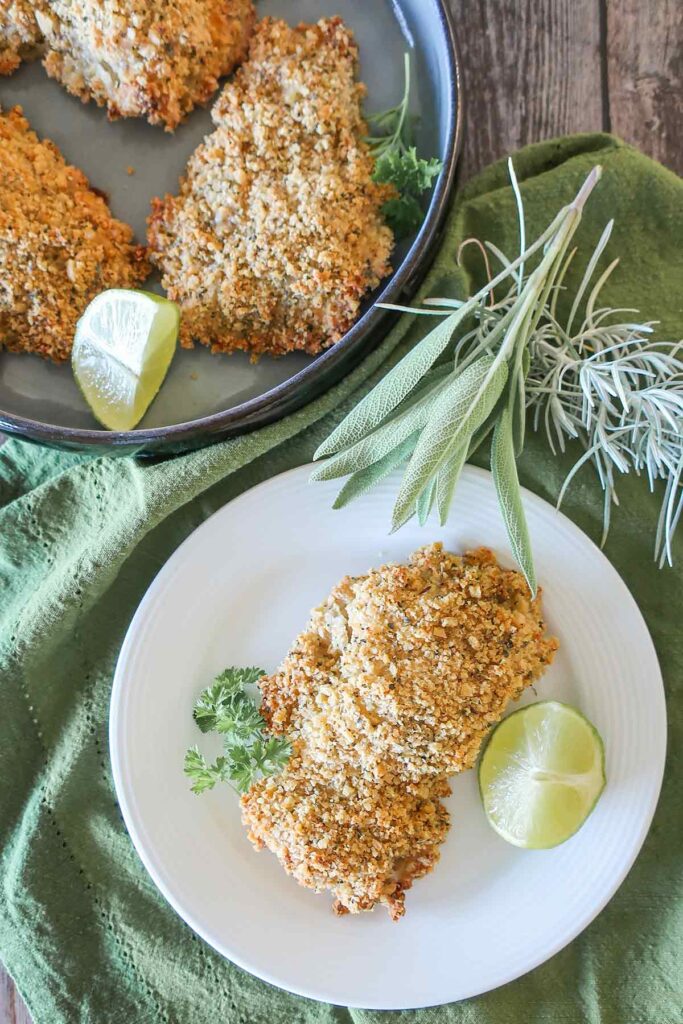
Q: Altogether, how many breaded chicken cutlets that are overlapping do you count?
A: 2